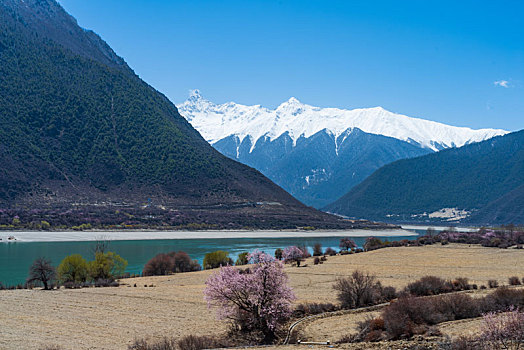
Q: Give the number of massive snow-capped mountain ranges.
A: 1